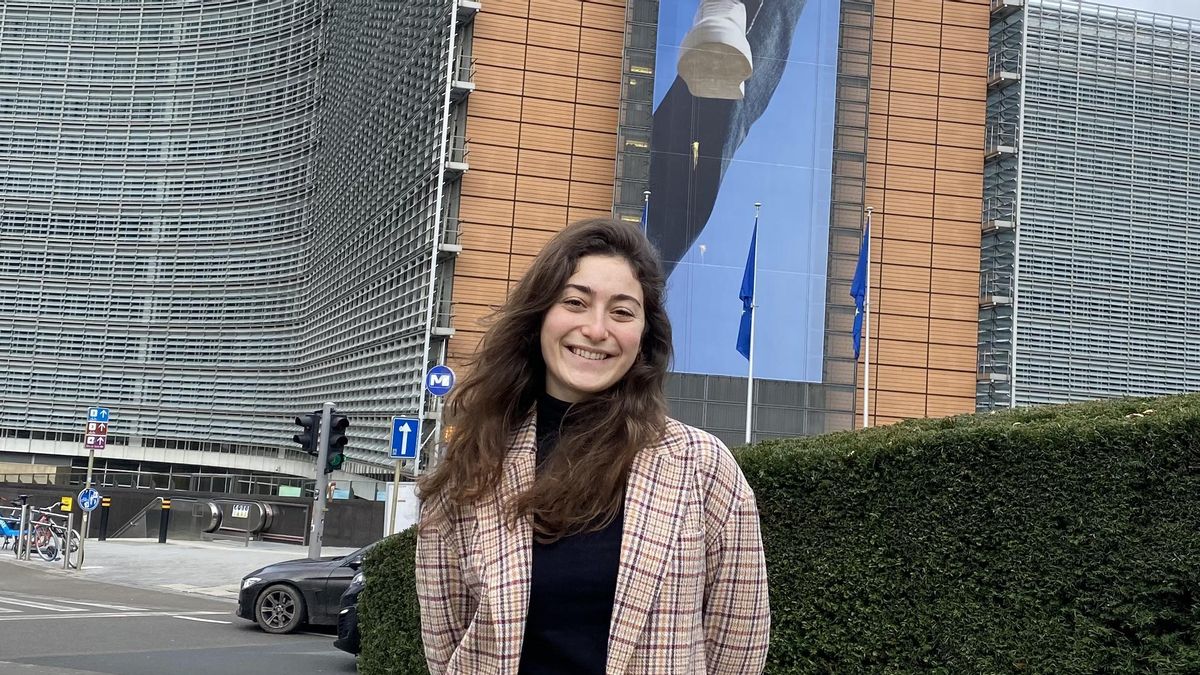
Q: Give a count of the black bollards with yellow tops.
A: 2